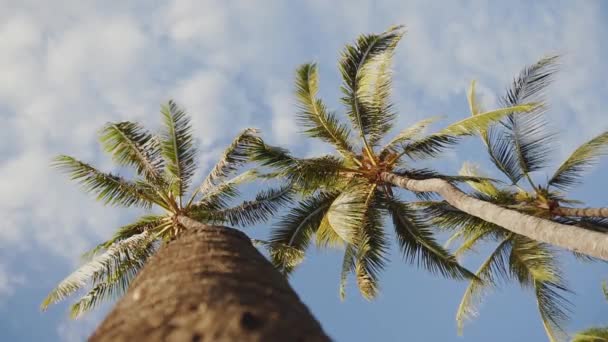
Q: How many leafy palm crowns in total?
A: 3